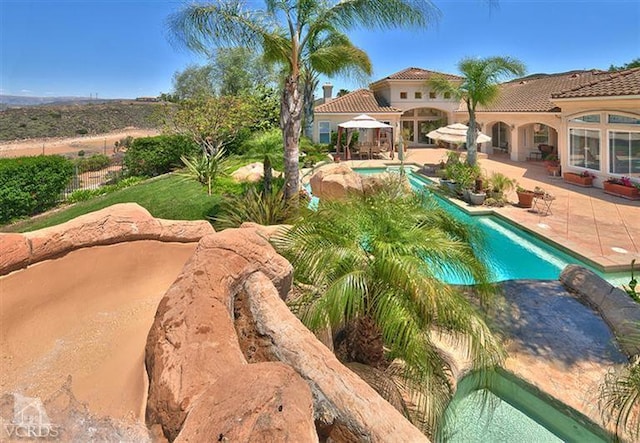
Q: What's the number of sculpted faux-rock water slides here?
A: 1